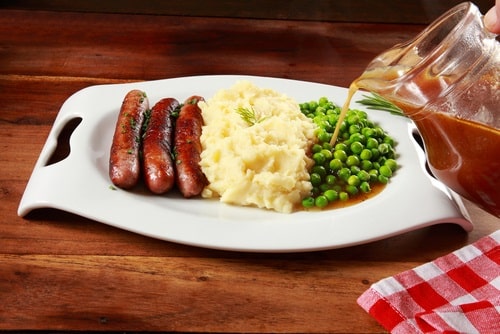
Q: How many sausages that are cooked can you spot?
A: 3